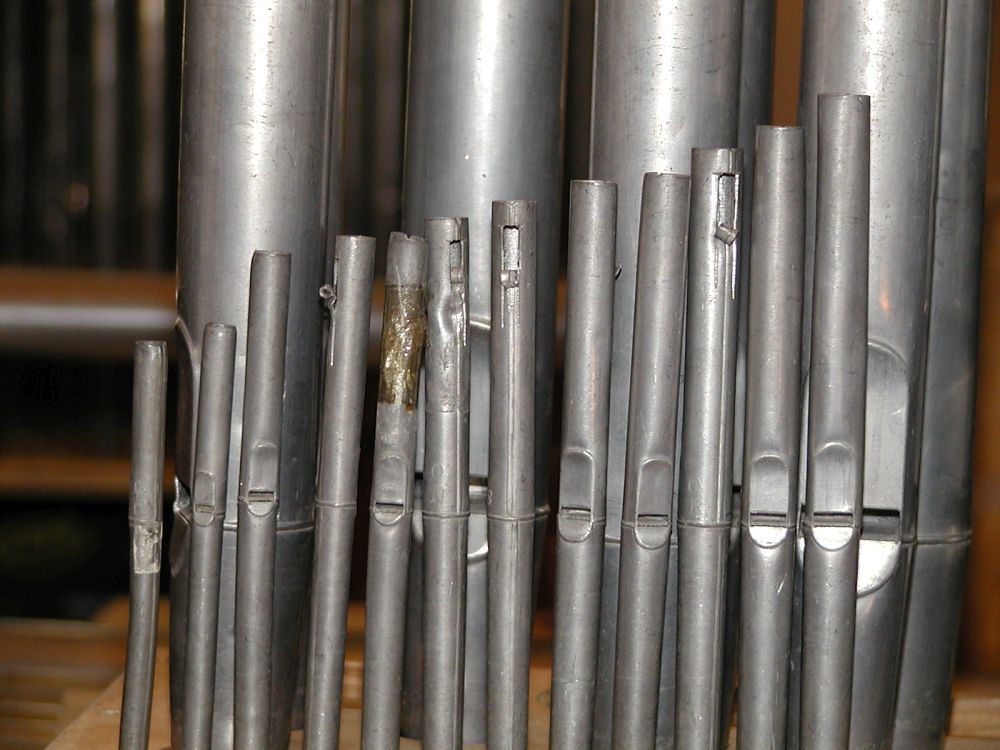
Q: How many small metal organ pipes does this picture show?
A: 12